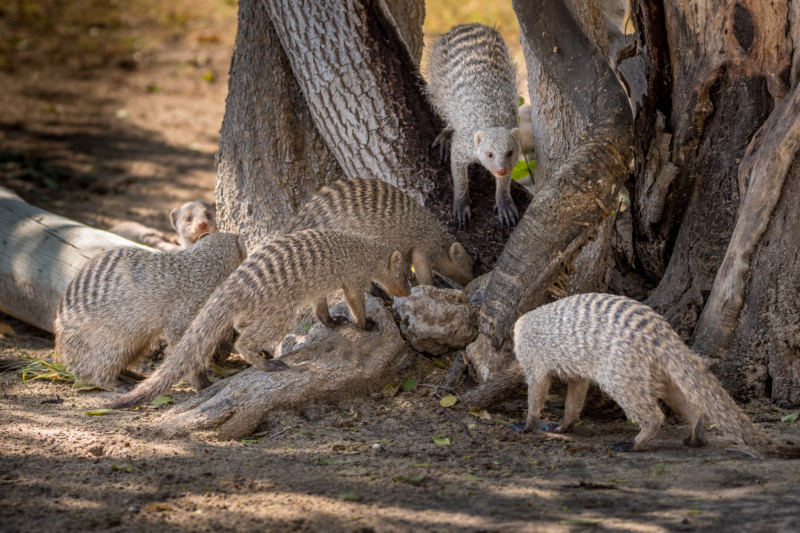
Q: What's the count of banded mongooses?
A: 6